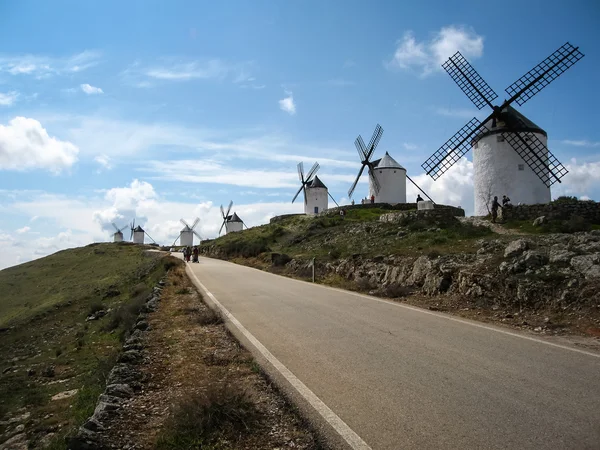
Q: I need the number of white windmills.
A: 7